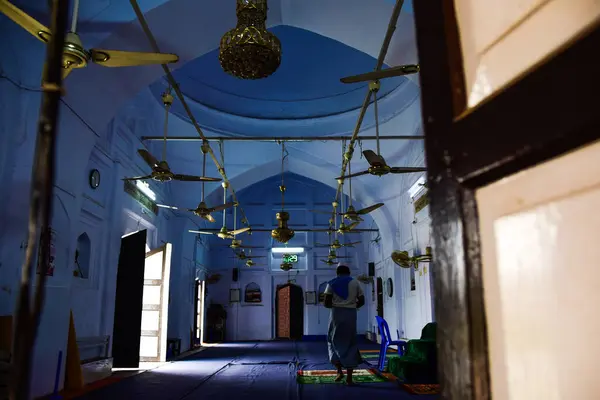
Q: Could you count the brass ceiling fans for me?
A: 14